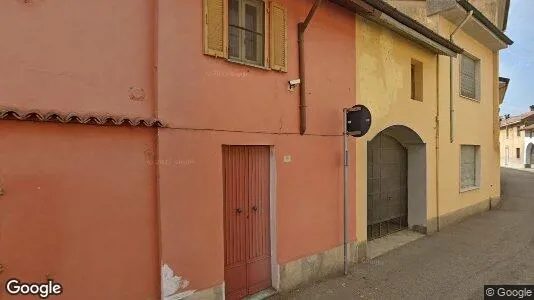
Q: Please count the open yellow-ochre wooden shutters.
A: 2